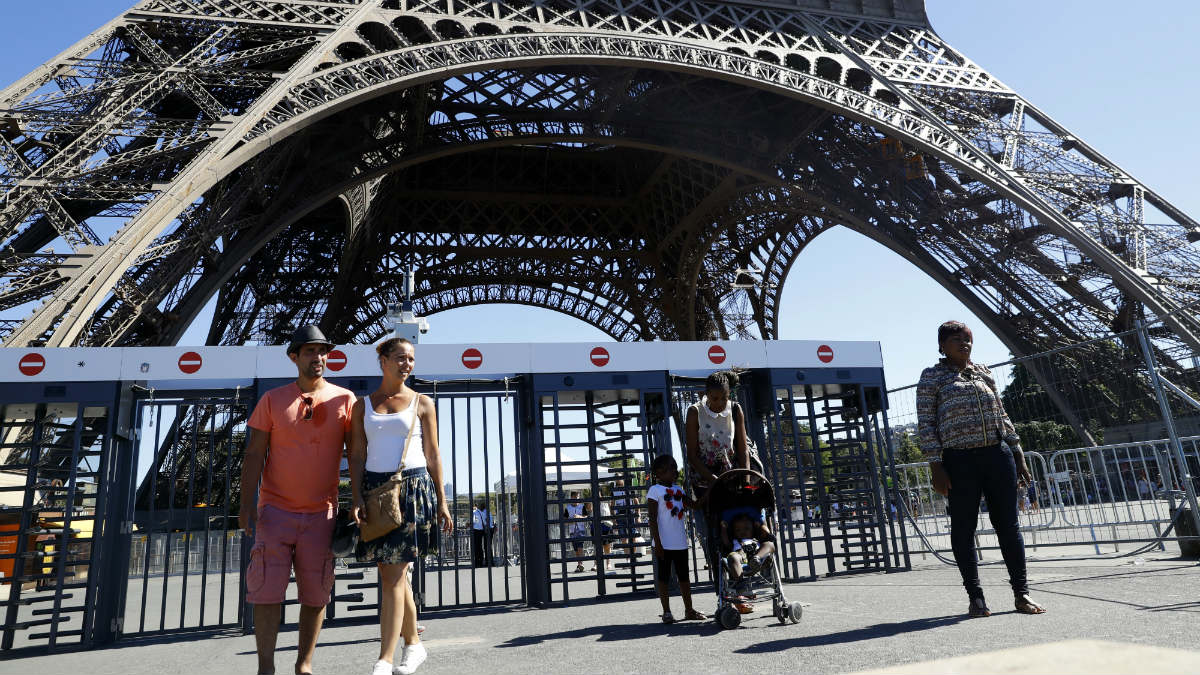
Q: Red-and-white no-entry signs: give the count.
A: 7